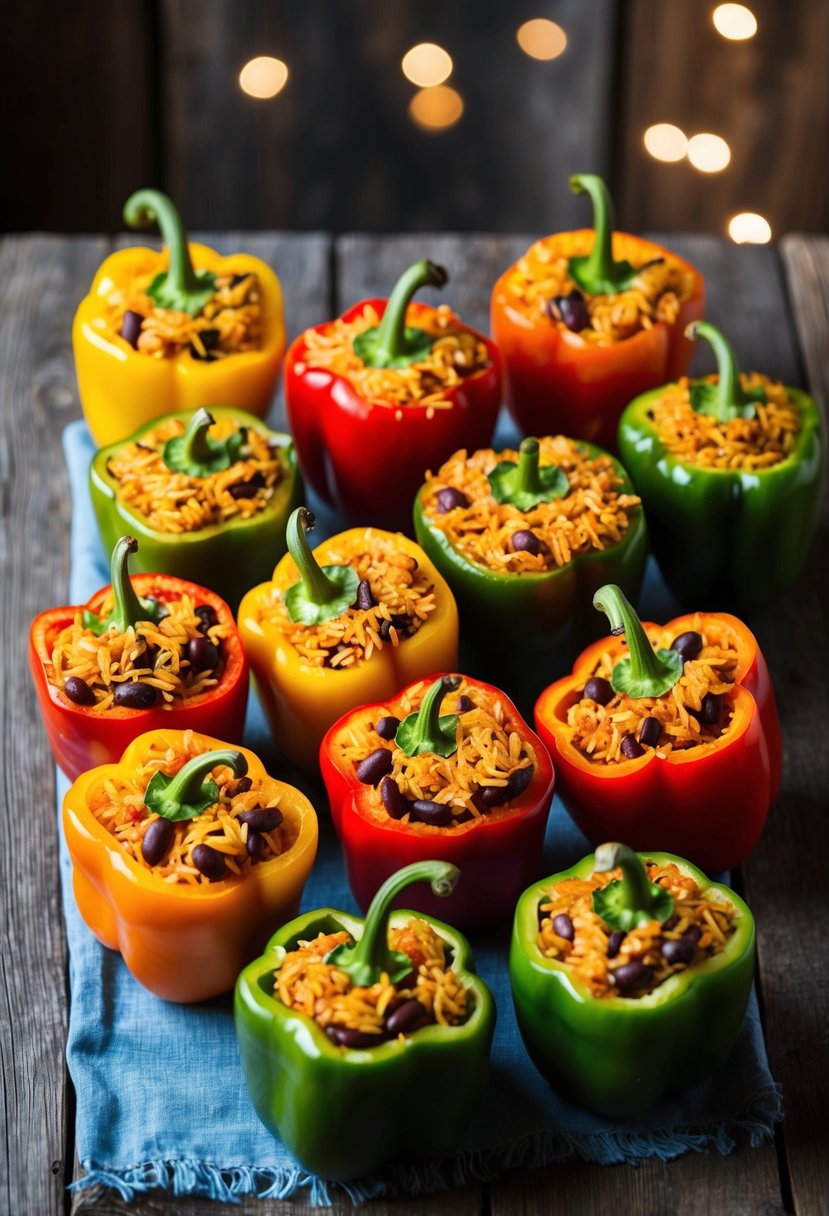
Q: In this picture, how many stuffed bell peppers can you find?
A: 13